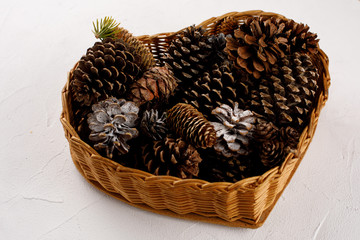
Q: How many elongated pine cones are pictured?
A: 2